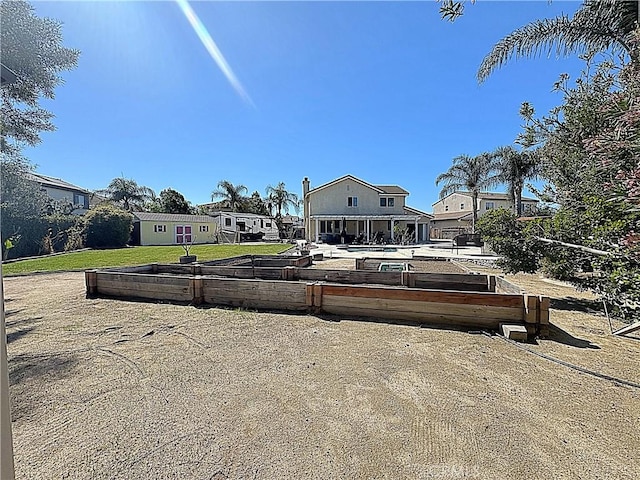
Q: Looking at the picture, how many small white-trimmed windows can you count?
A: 2